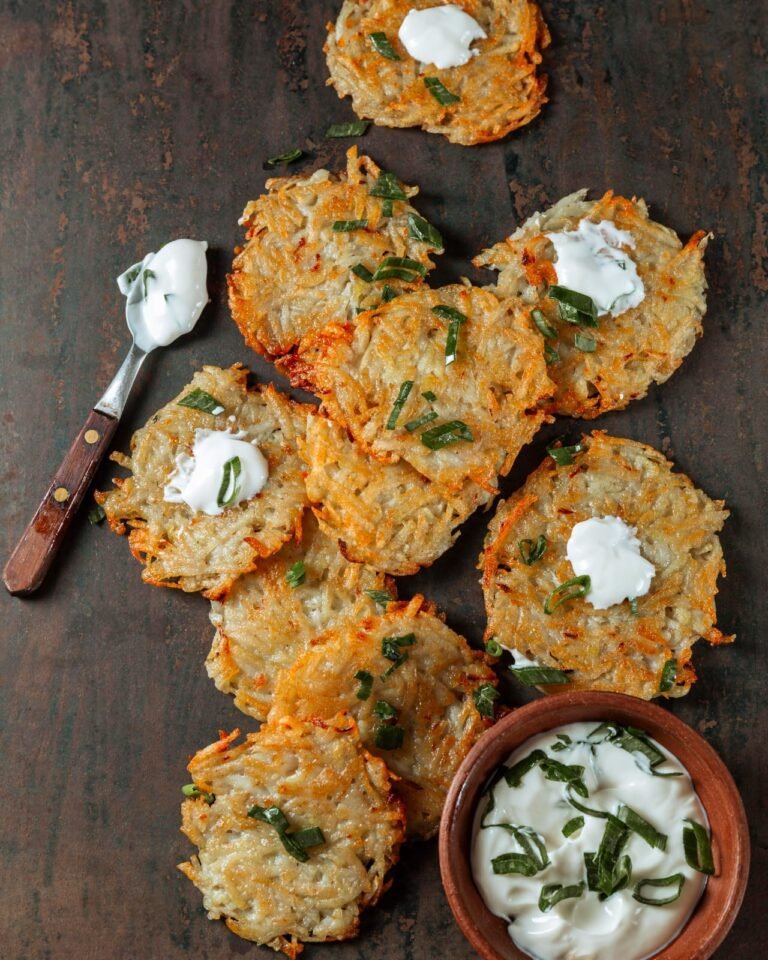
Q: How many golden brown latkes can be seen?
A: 10